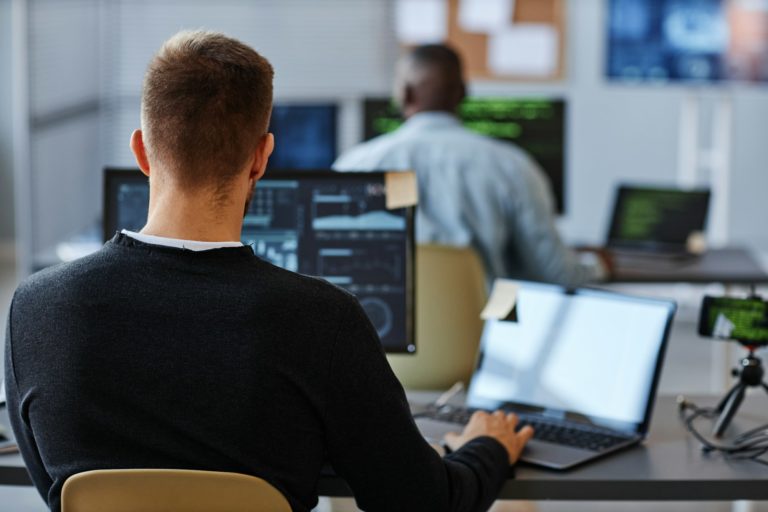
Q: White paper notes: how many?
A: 3